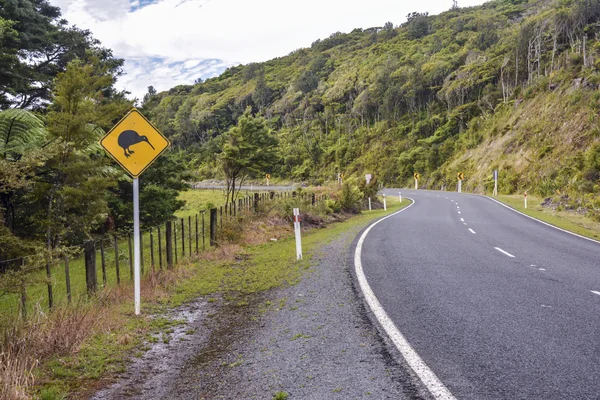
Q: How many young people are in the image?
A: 0